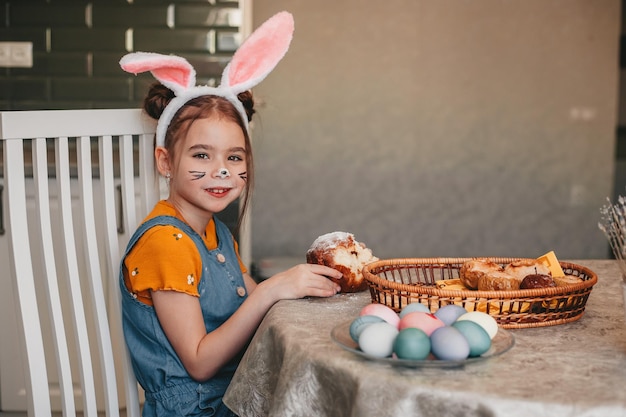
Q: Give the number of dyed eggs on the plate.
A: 10